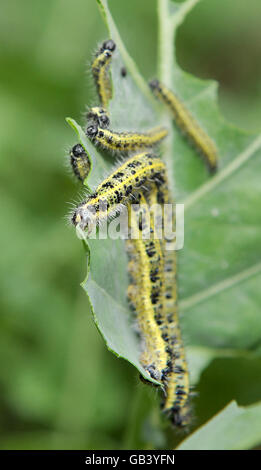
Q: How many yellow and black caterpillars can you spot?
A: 8